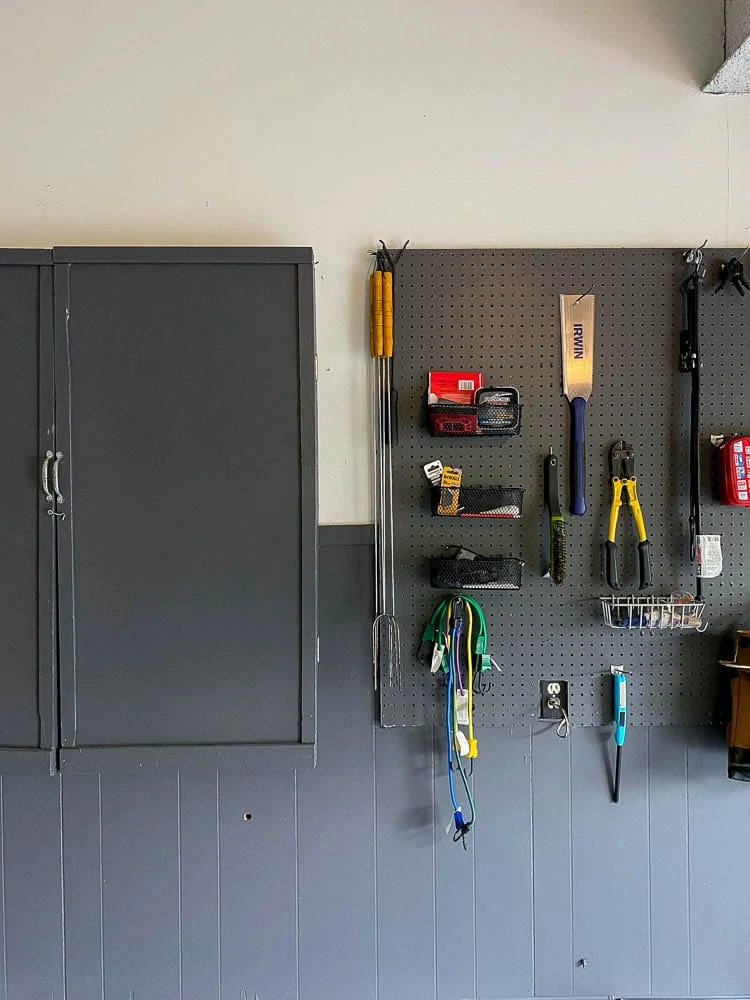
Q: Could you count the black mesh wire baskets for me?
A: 3